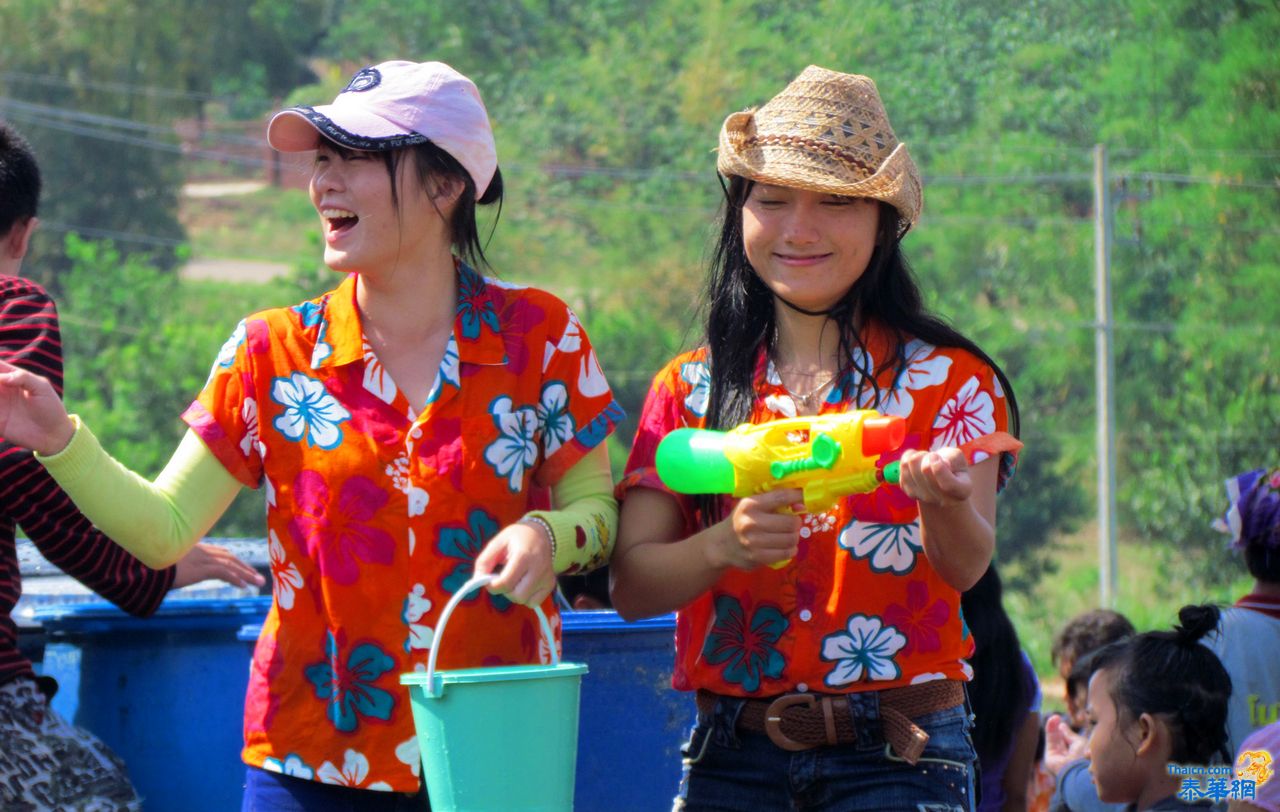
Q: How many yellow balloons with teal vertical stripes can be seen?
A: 0